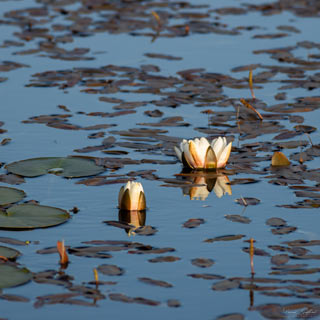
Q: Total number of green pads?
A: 5